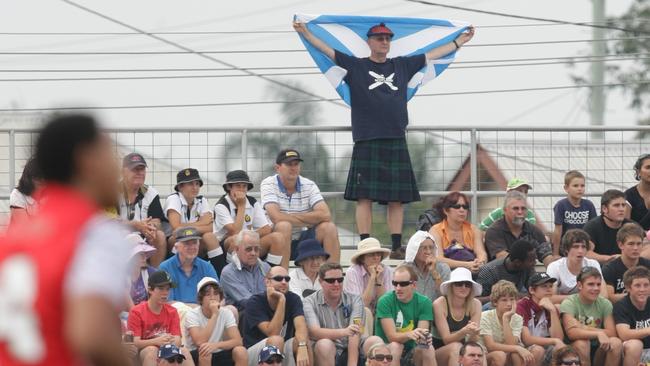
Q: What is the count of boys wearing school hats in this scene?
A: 2